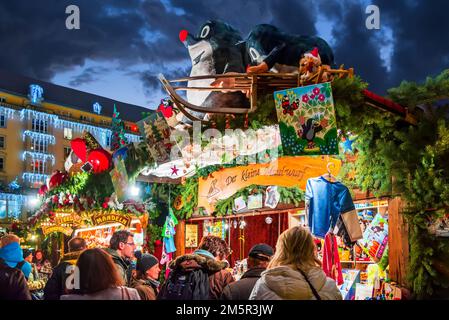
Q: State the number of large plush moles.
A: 2